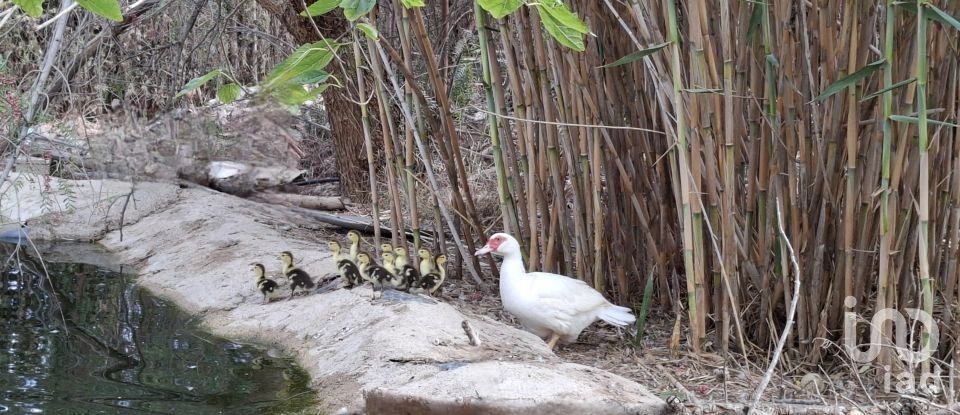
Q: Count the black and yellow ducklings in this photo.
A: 10